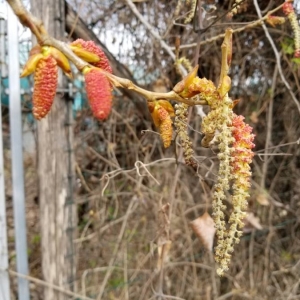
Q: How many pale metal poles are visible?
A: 2